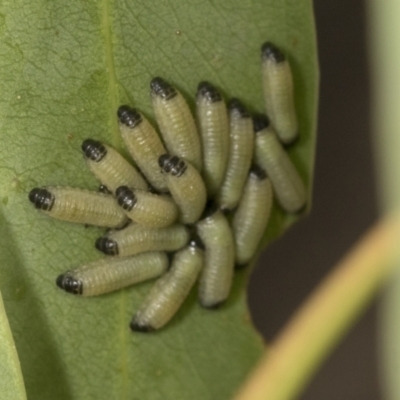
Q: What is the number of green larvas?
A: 15